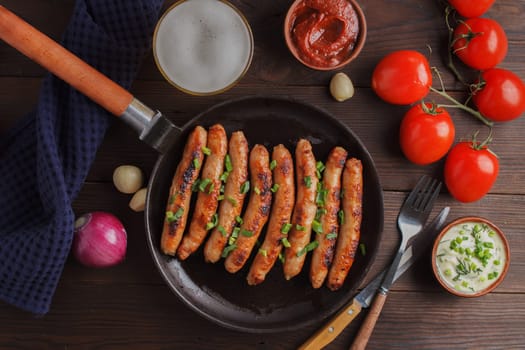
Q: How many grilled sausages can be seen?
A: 8